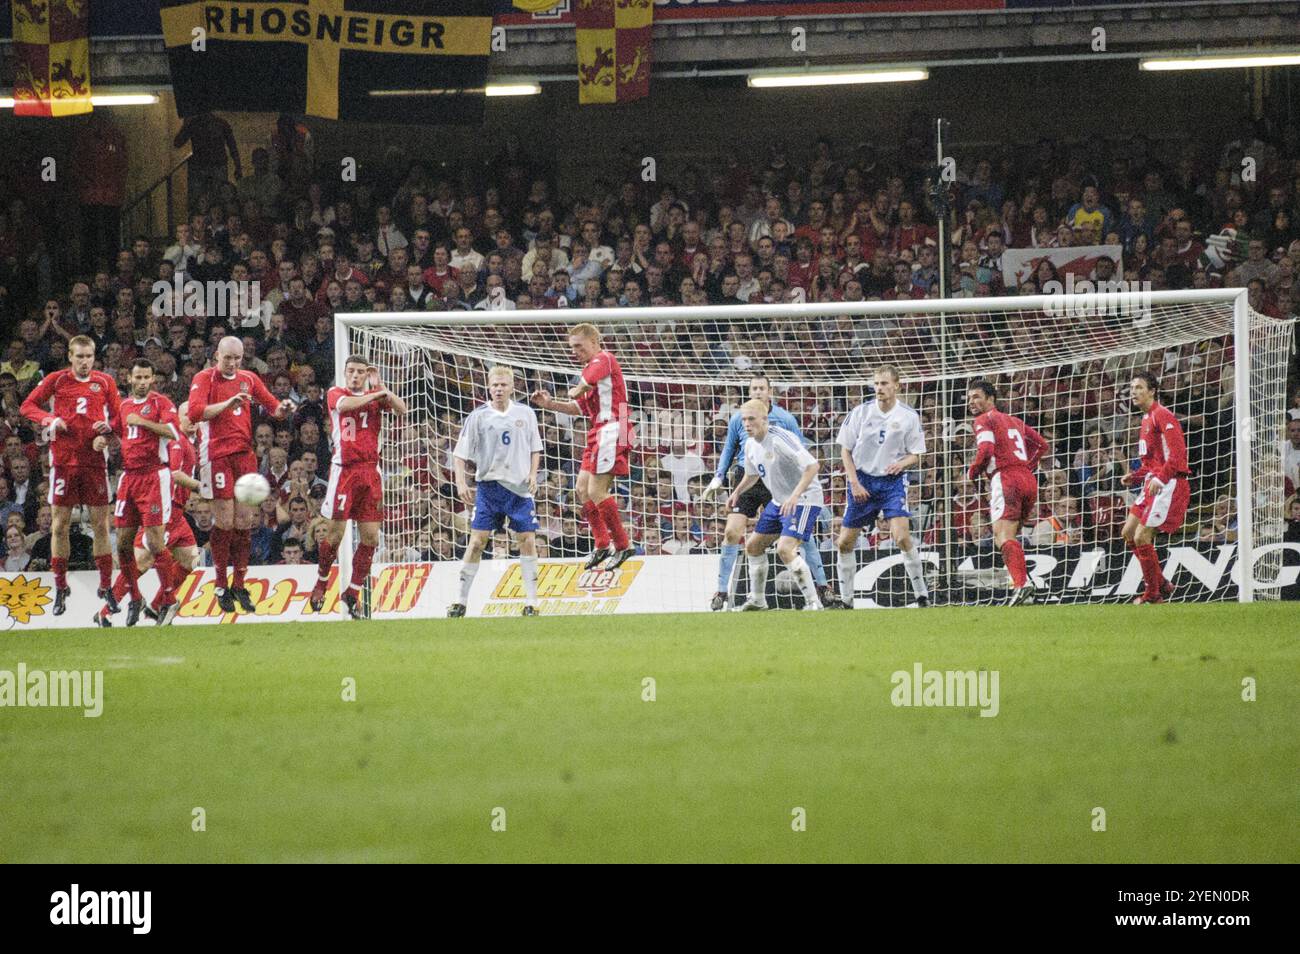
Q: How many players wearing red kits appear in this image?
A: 8